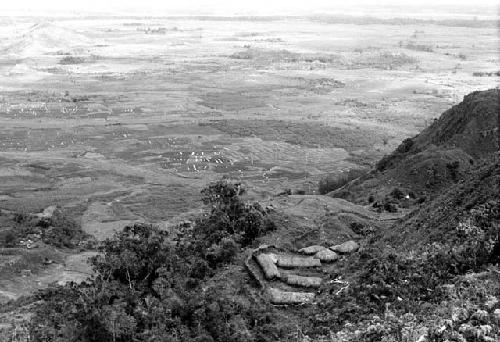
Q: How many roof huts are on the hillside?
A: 7